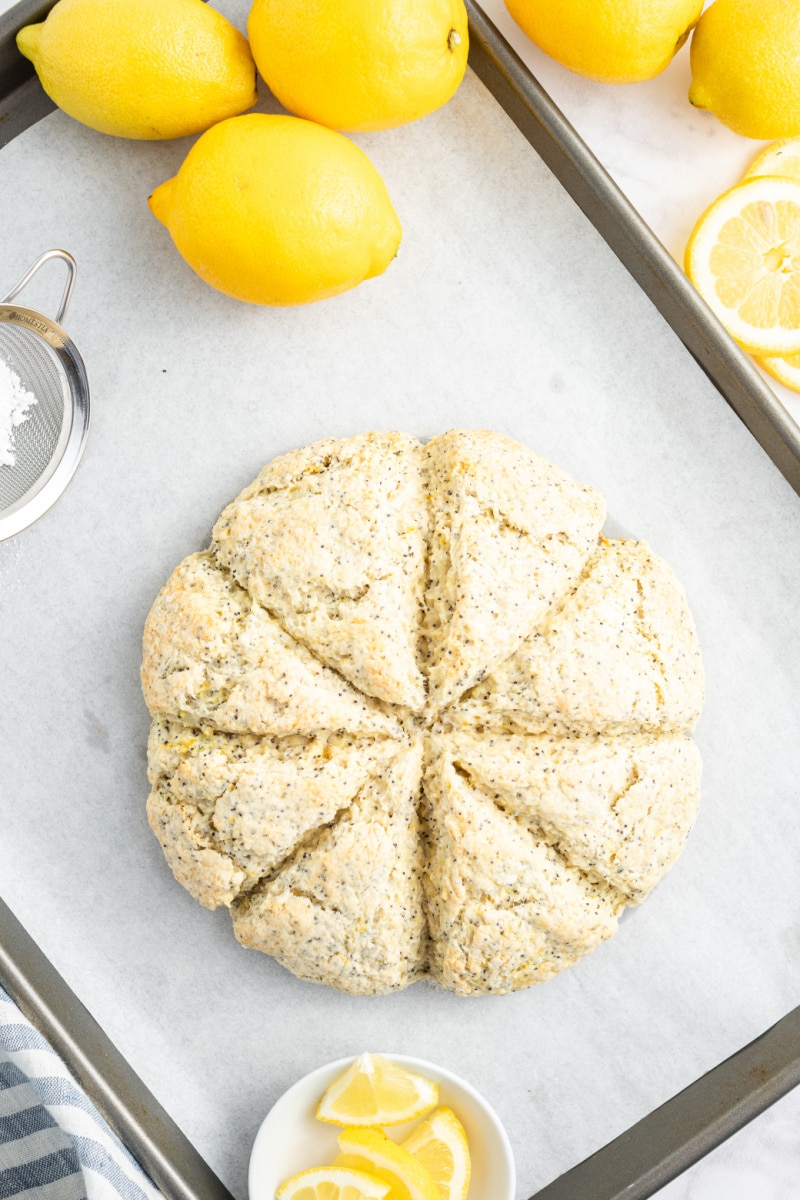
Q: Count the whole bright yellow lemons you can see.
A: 5